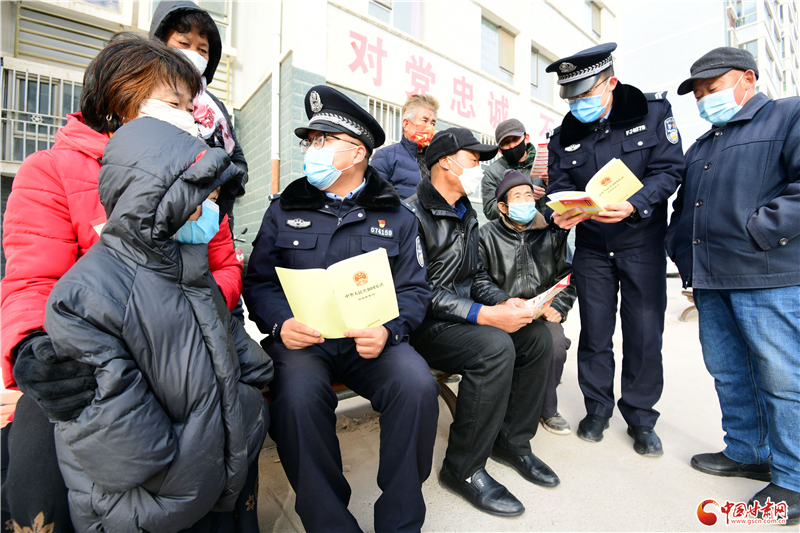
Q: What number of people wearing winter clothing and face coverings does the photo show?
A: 10